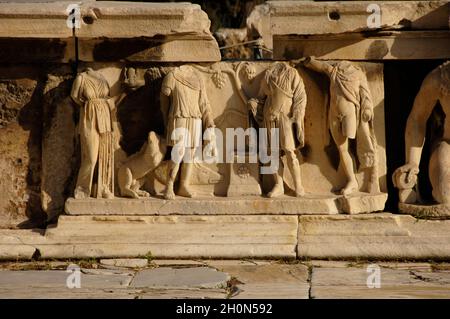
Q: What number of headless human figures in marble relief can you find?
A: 4